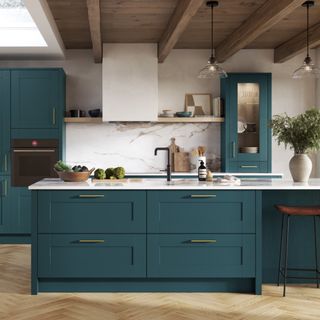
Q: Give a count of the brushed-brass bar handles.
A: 9